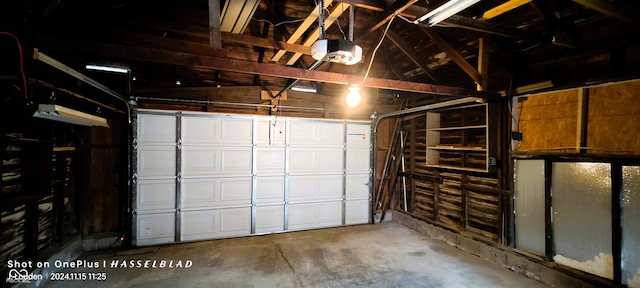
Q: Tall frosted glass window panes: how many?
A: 3